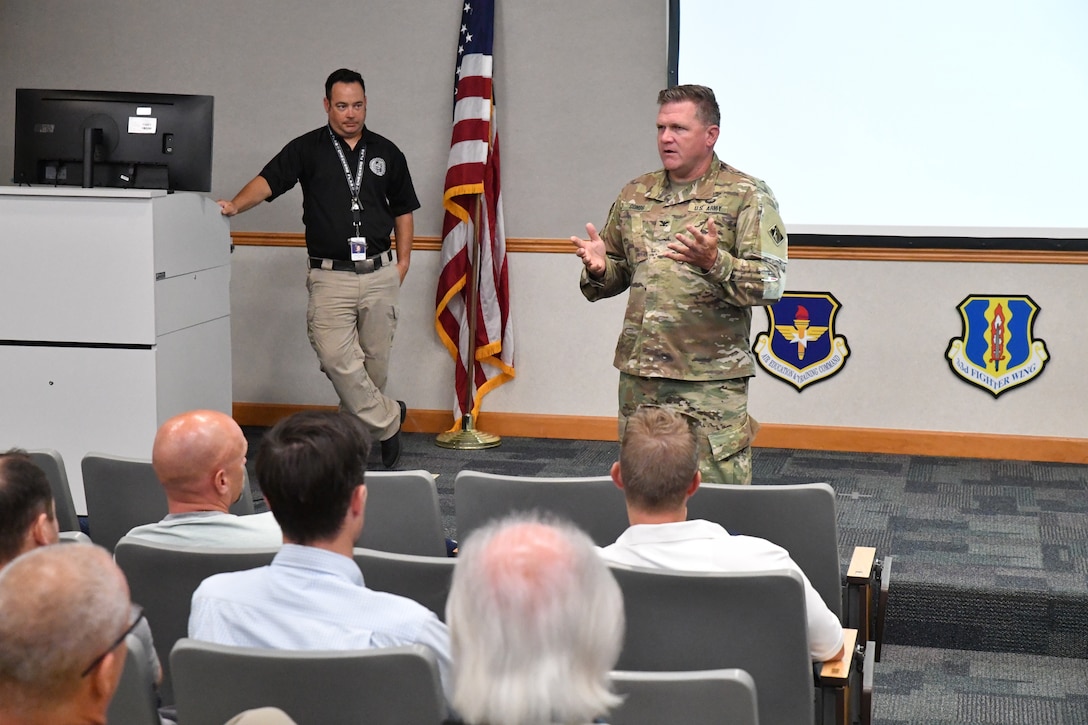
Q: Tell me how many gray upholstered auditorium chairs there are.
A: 12